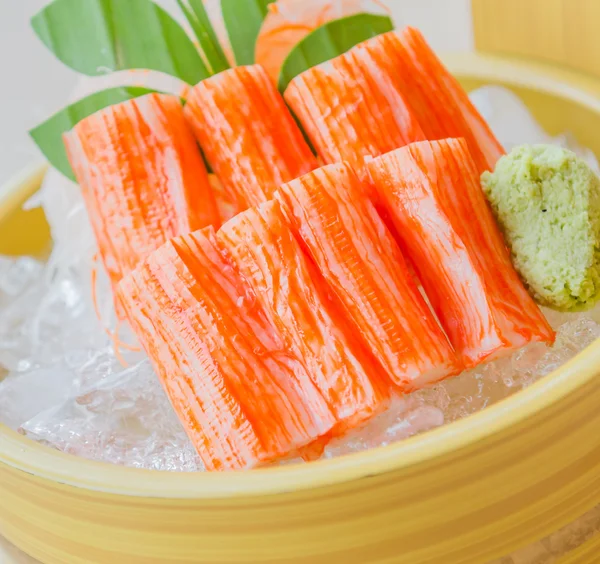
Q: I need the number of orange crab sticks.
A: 7